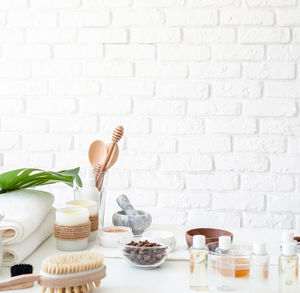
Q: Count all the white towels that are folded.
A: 2